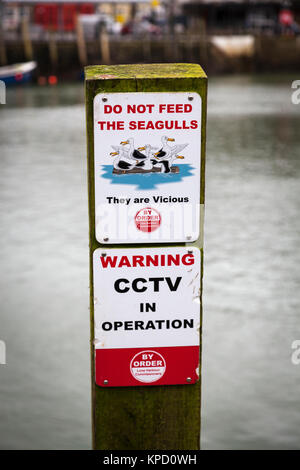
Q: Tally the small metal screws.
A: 8